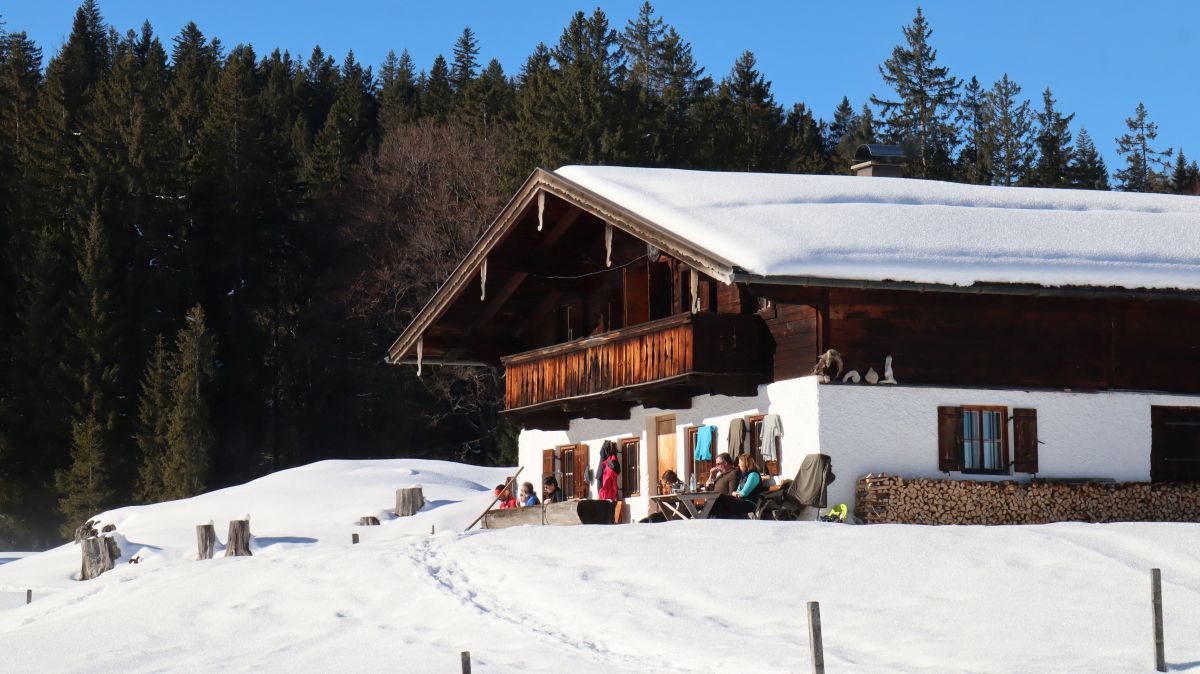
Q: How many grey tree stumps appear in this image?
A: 5